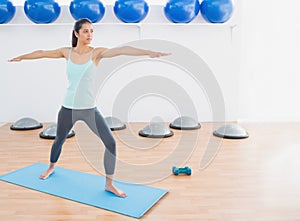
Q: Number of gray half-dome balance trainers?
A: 6